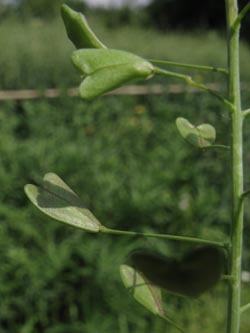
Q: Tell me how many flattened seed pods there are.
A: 6